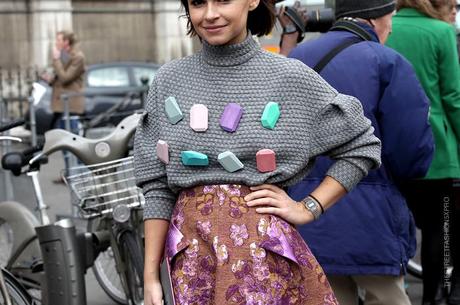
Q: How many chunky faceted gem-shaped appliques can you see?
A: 8